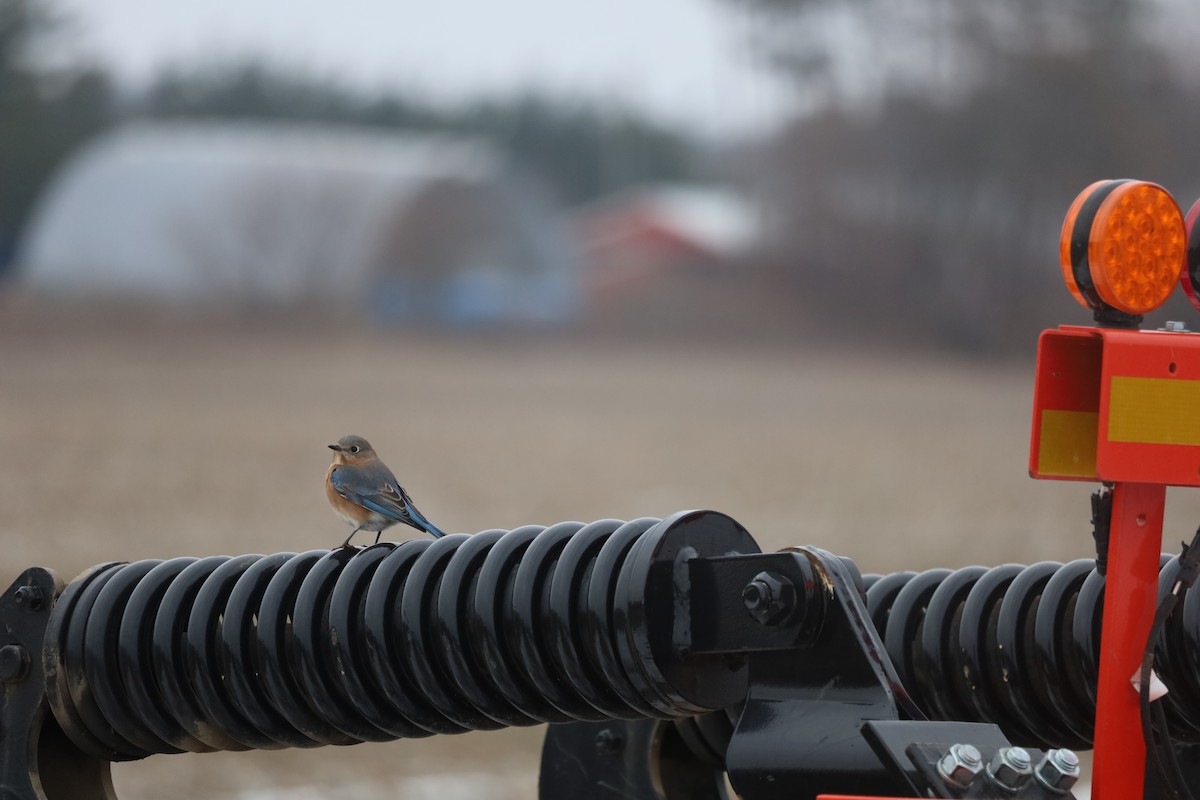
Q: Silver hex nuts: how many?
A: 3